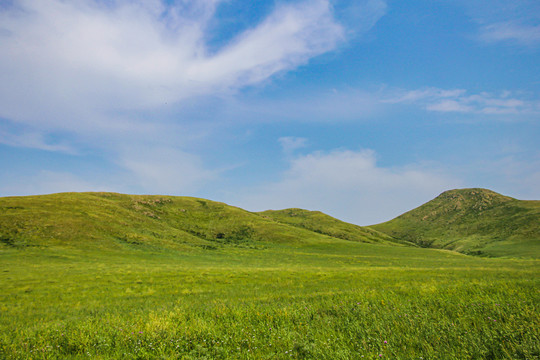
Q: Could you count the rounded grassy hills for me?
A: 3